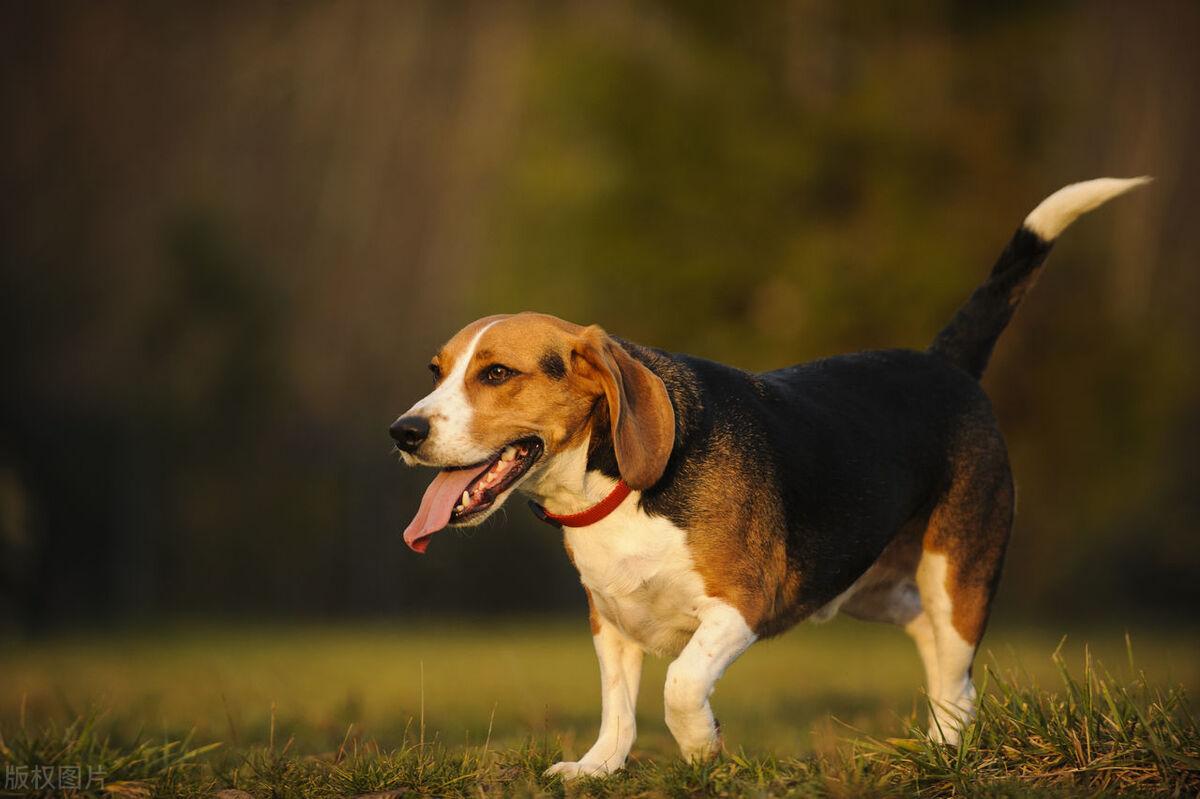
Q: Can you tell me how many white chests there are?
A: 1